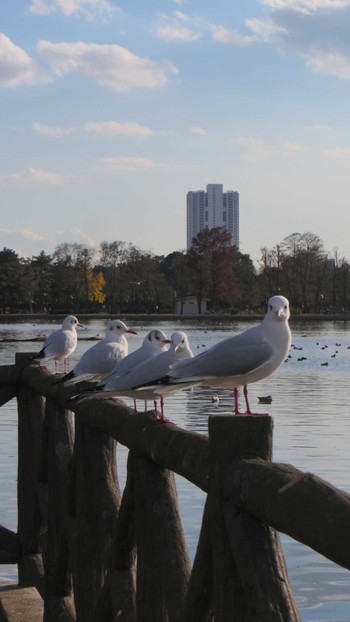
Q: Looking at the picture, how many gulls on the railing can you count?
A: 5